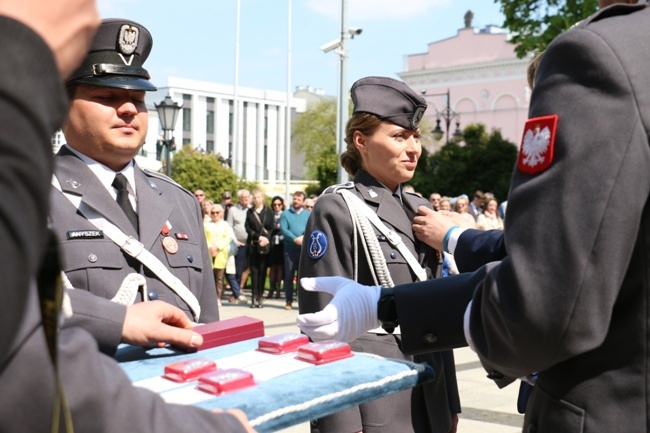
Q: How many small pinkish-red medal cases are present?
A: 4